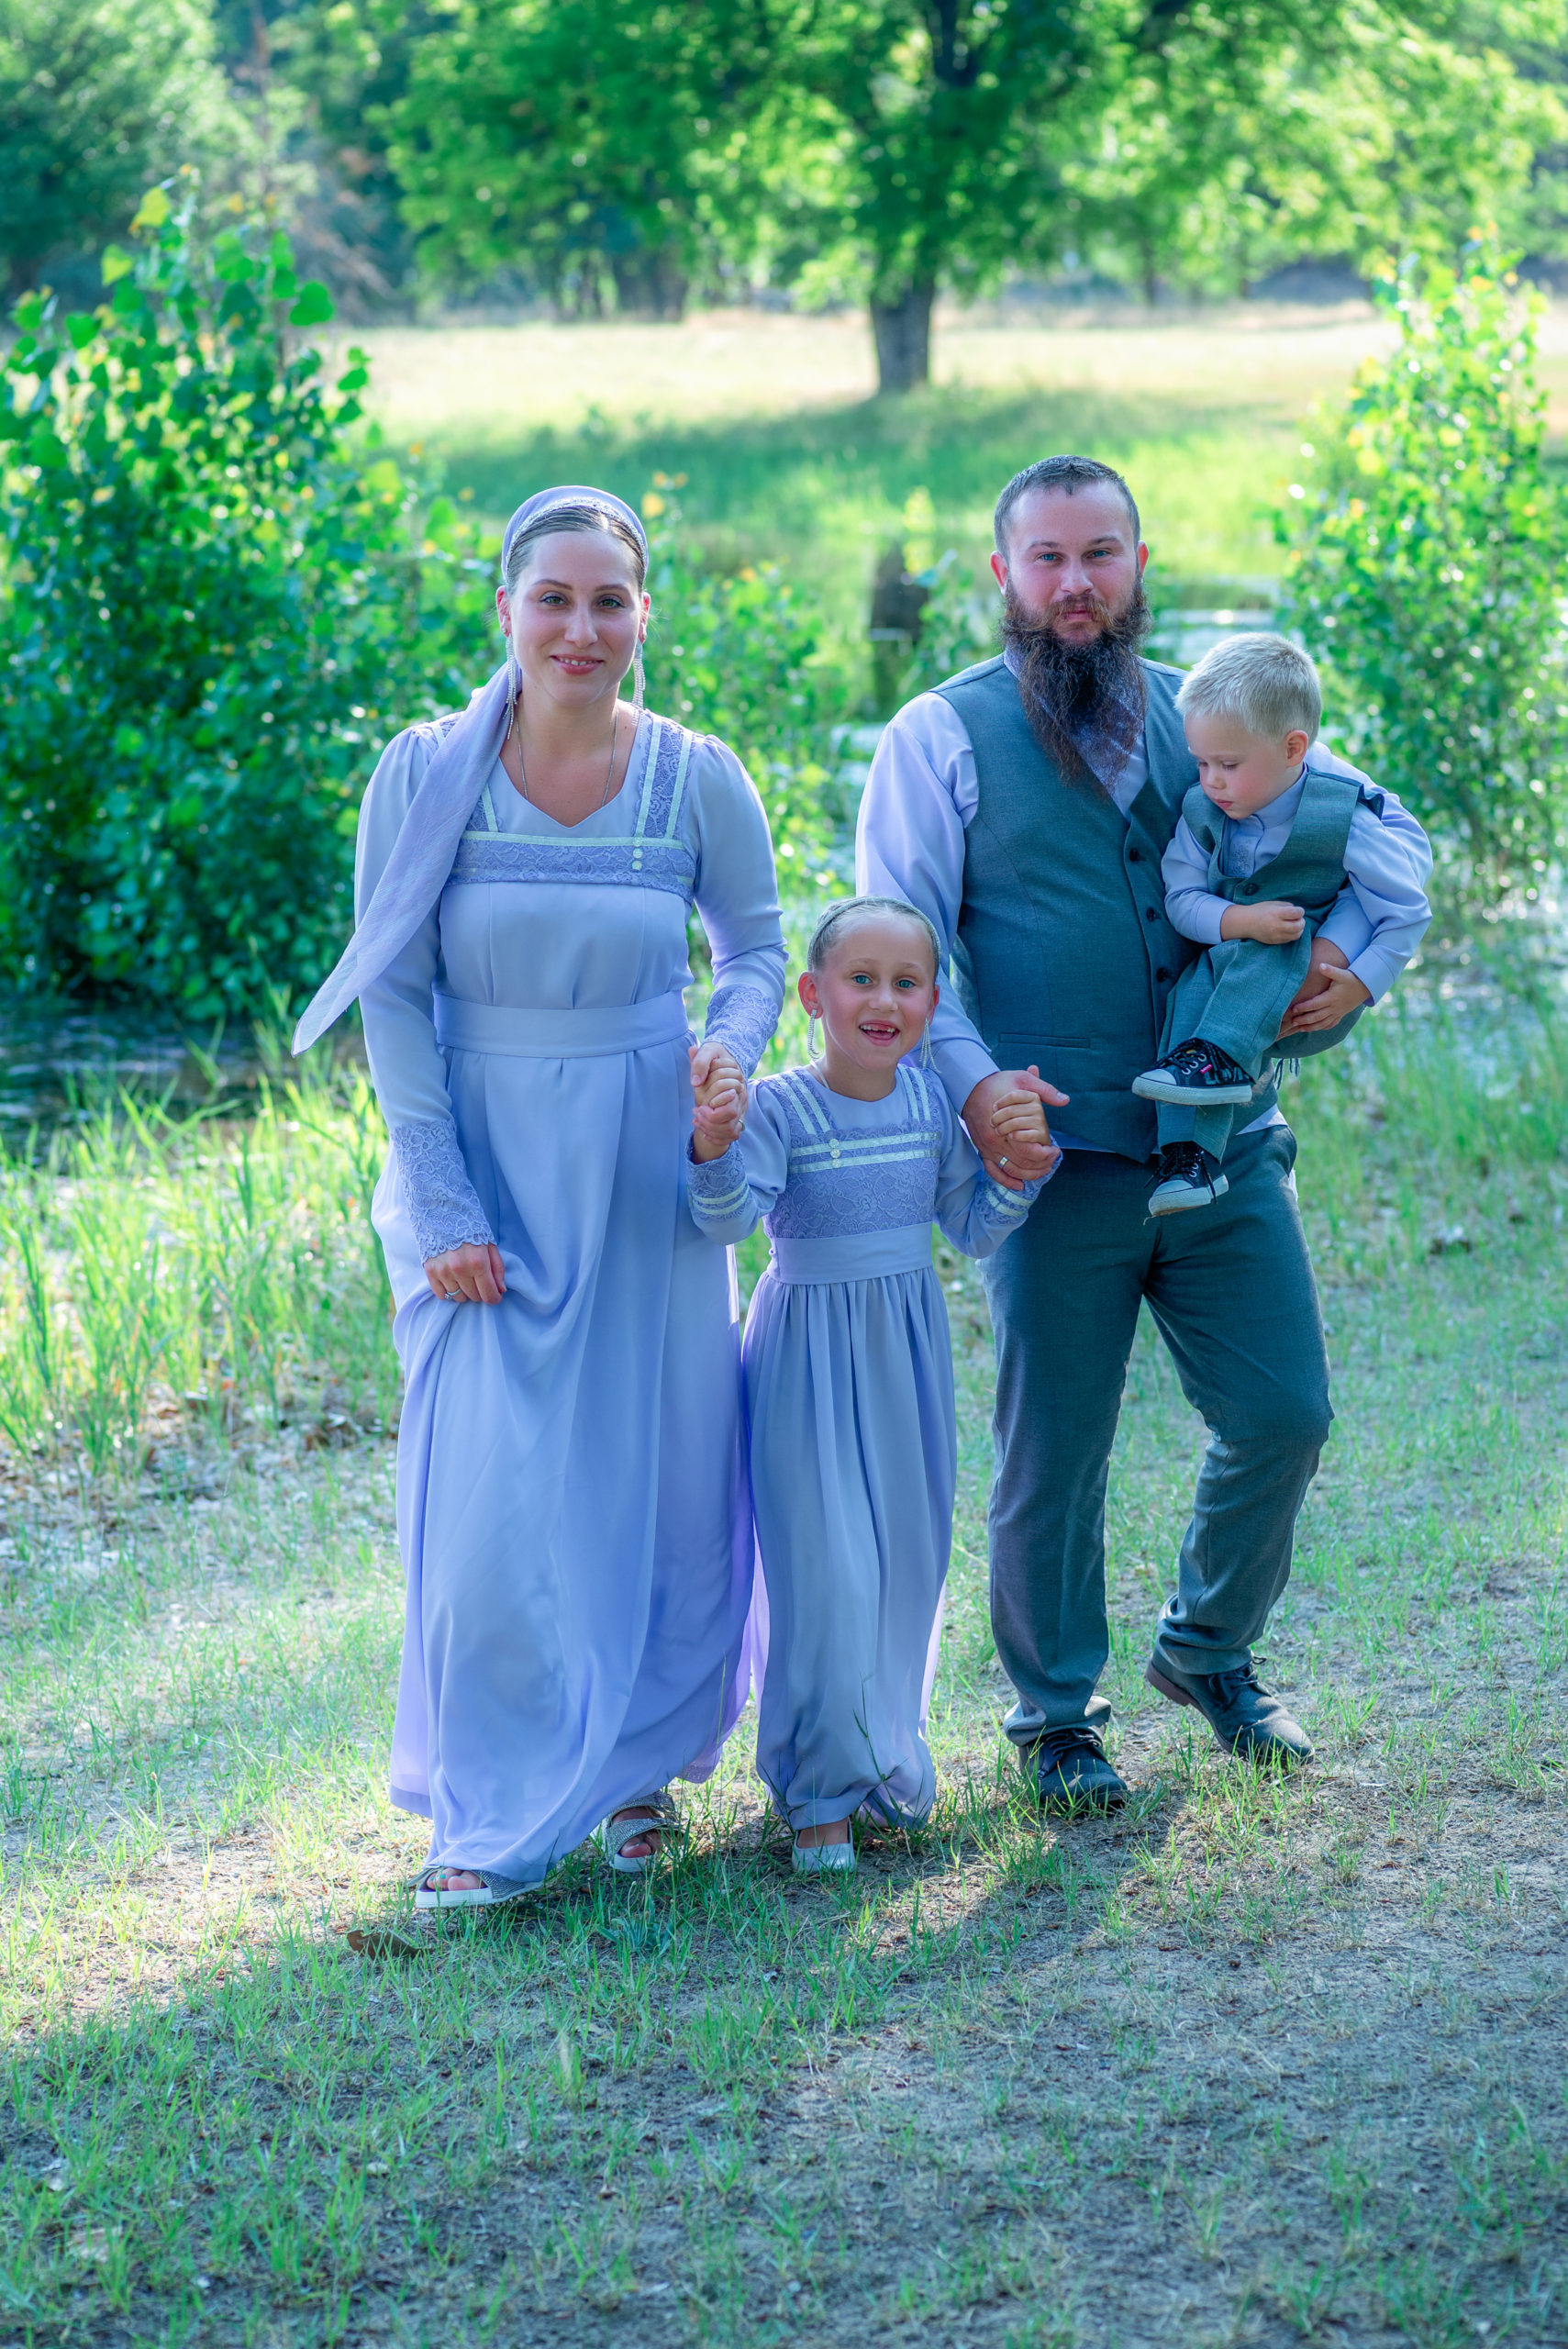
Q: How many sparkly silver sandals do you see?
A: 2